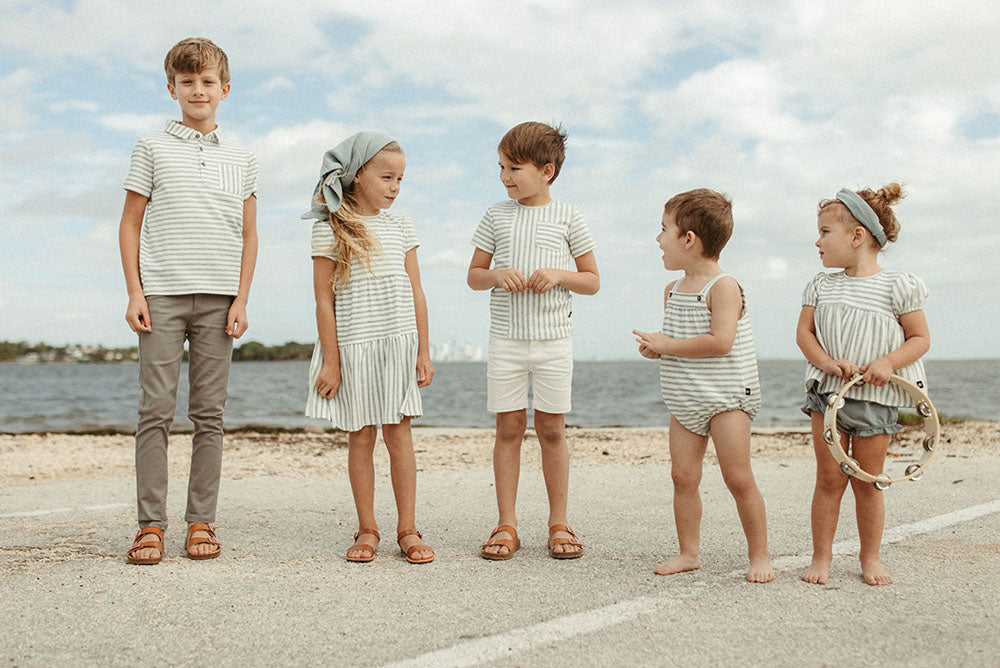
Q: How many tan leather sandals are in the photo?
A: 6